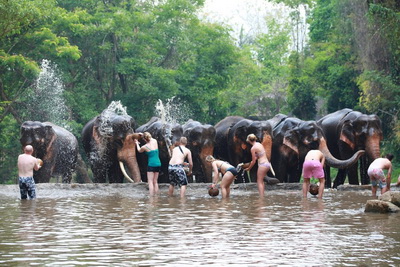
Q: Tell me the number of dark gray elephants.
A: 7